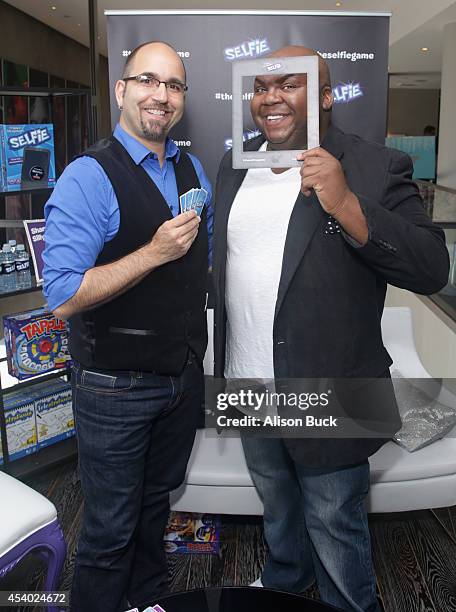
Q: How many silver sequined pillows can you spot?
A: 1